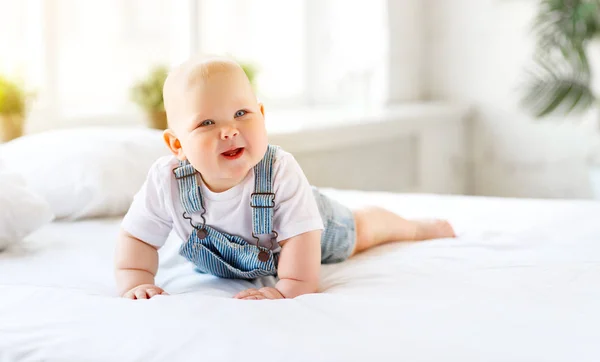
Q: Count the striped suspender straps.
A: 2